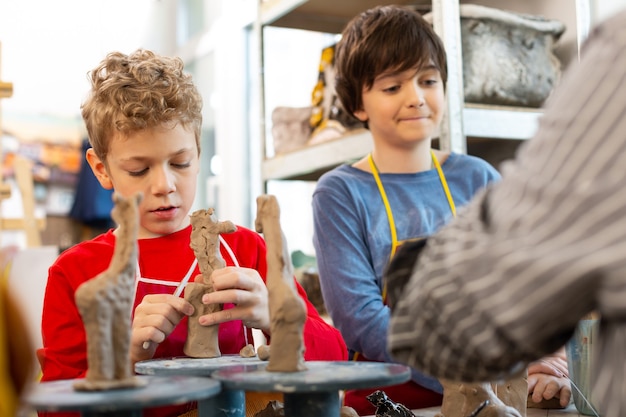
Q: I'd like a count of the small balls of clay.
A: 2